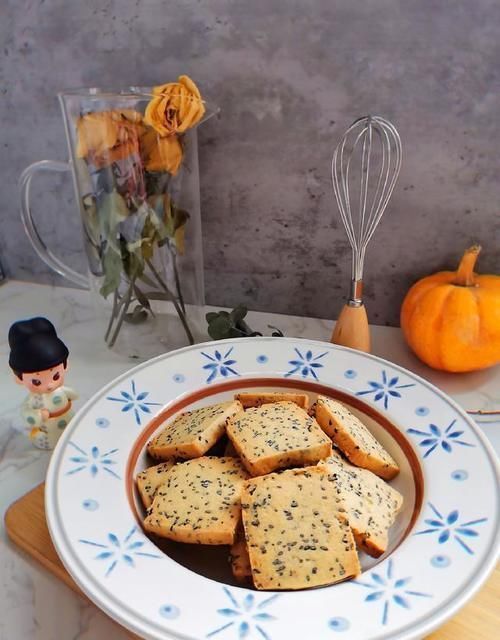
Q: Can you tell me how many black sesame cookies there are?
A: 9